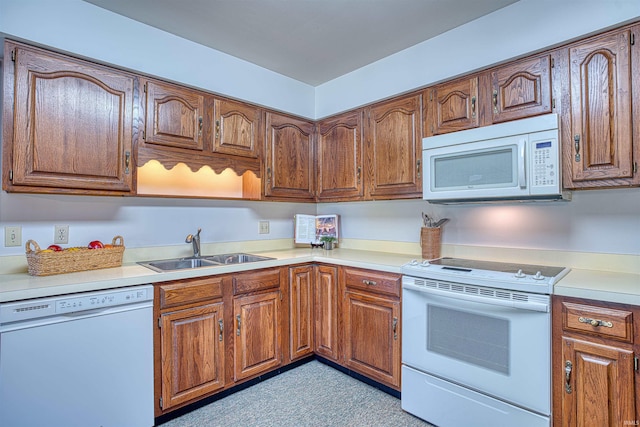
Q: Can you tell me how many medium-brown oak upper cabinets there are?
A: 9